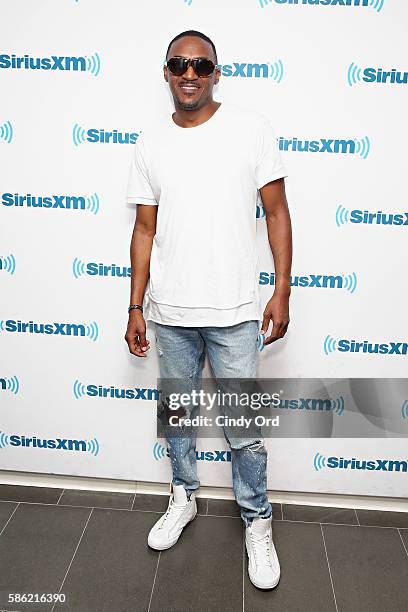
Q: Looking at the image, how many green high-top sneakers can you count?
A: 0